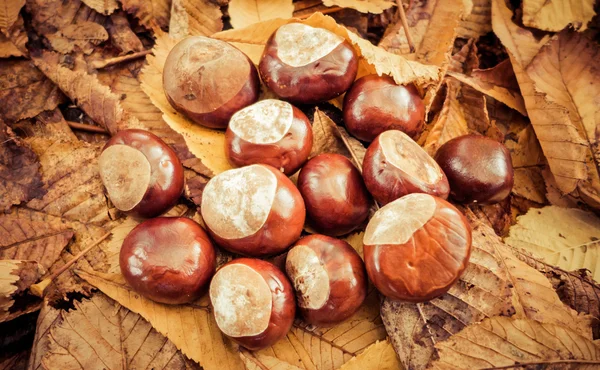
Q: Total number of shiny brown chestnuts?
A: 13